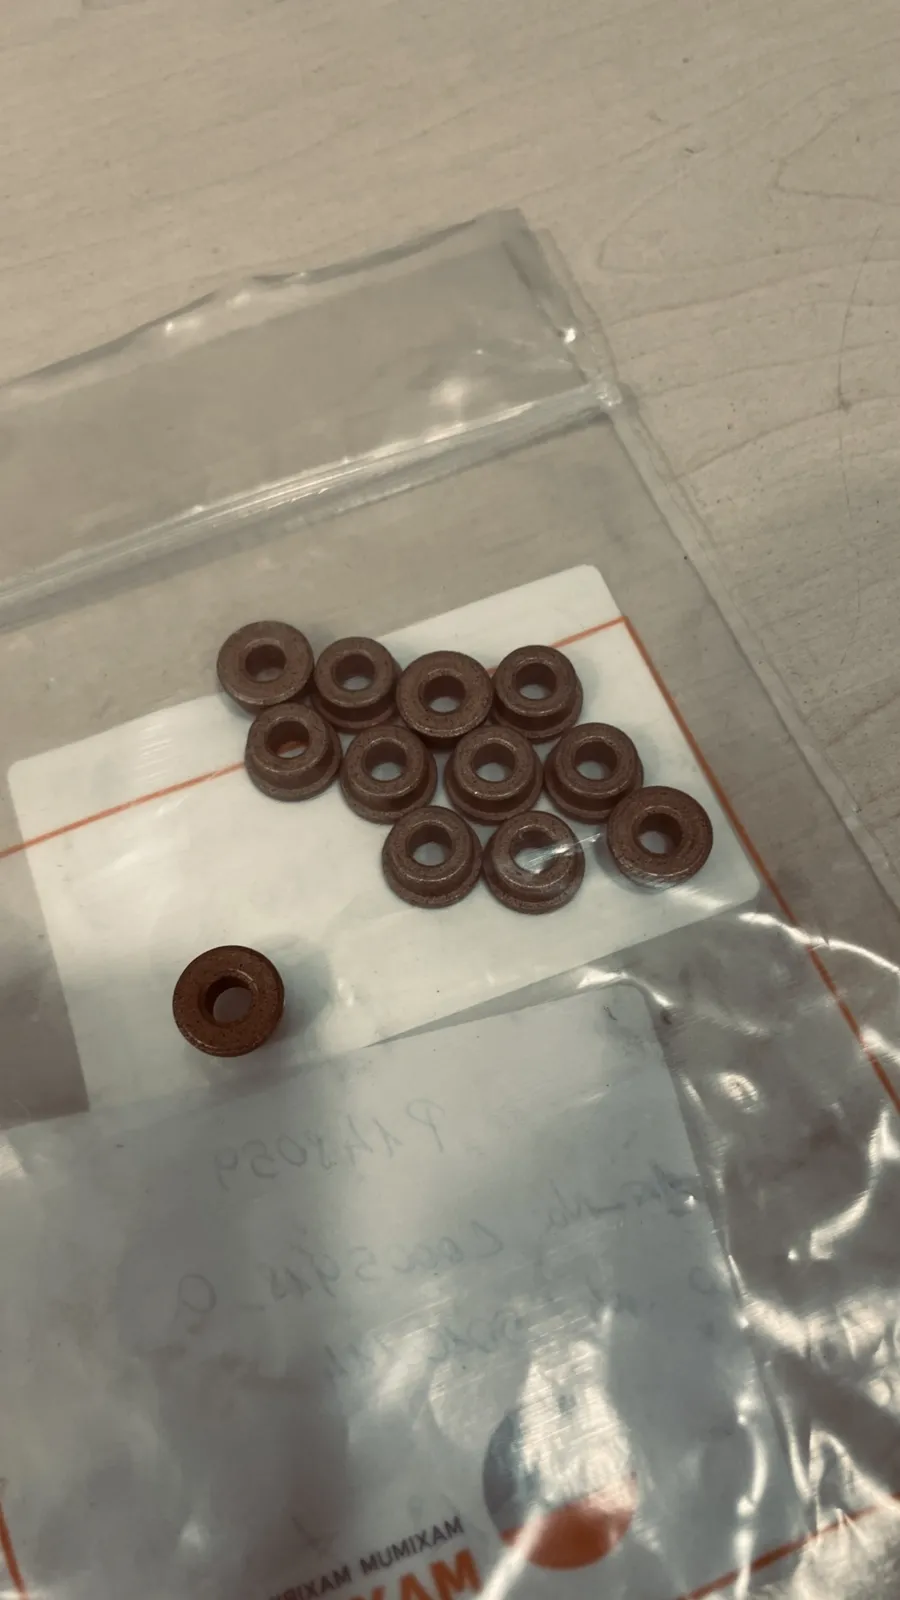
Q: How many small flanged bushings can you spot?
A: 12